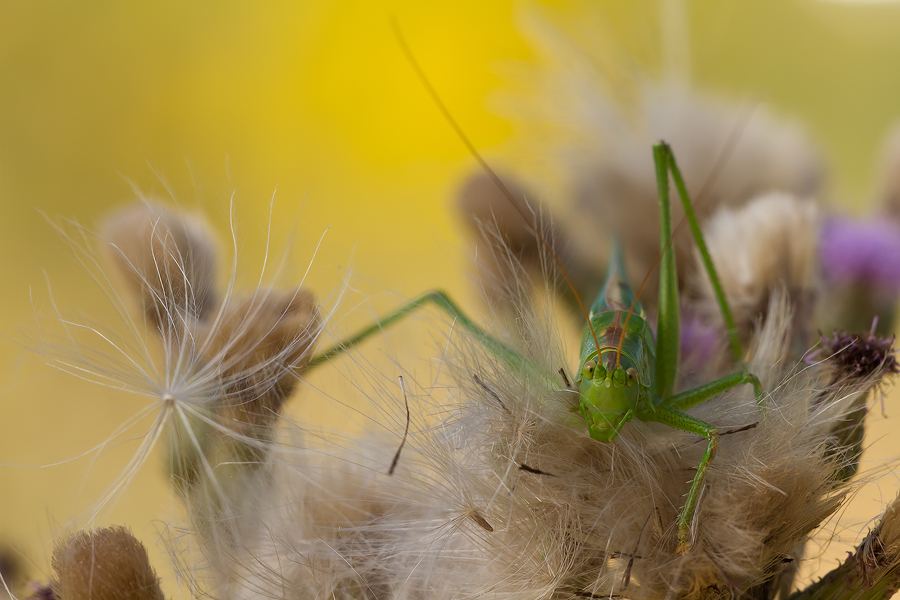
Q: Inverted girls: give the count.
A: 0